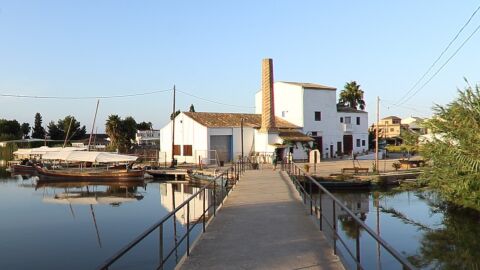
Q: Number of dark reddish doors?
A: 2